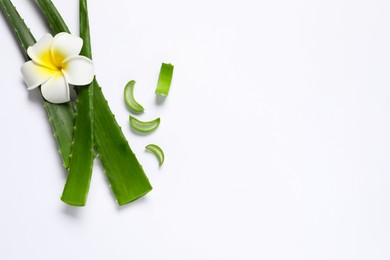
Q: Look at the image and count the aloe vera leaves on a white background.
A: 3